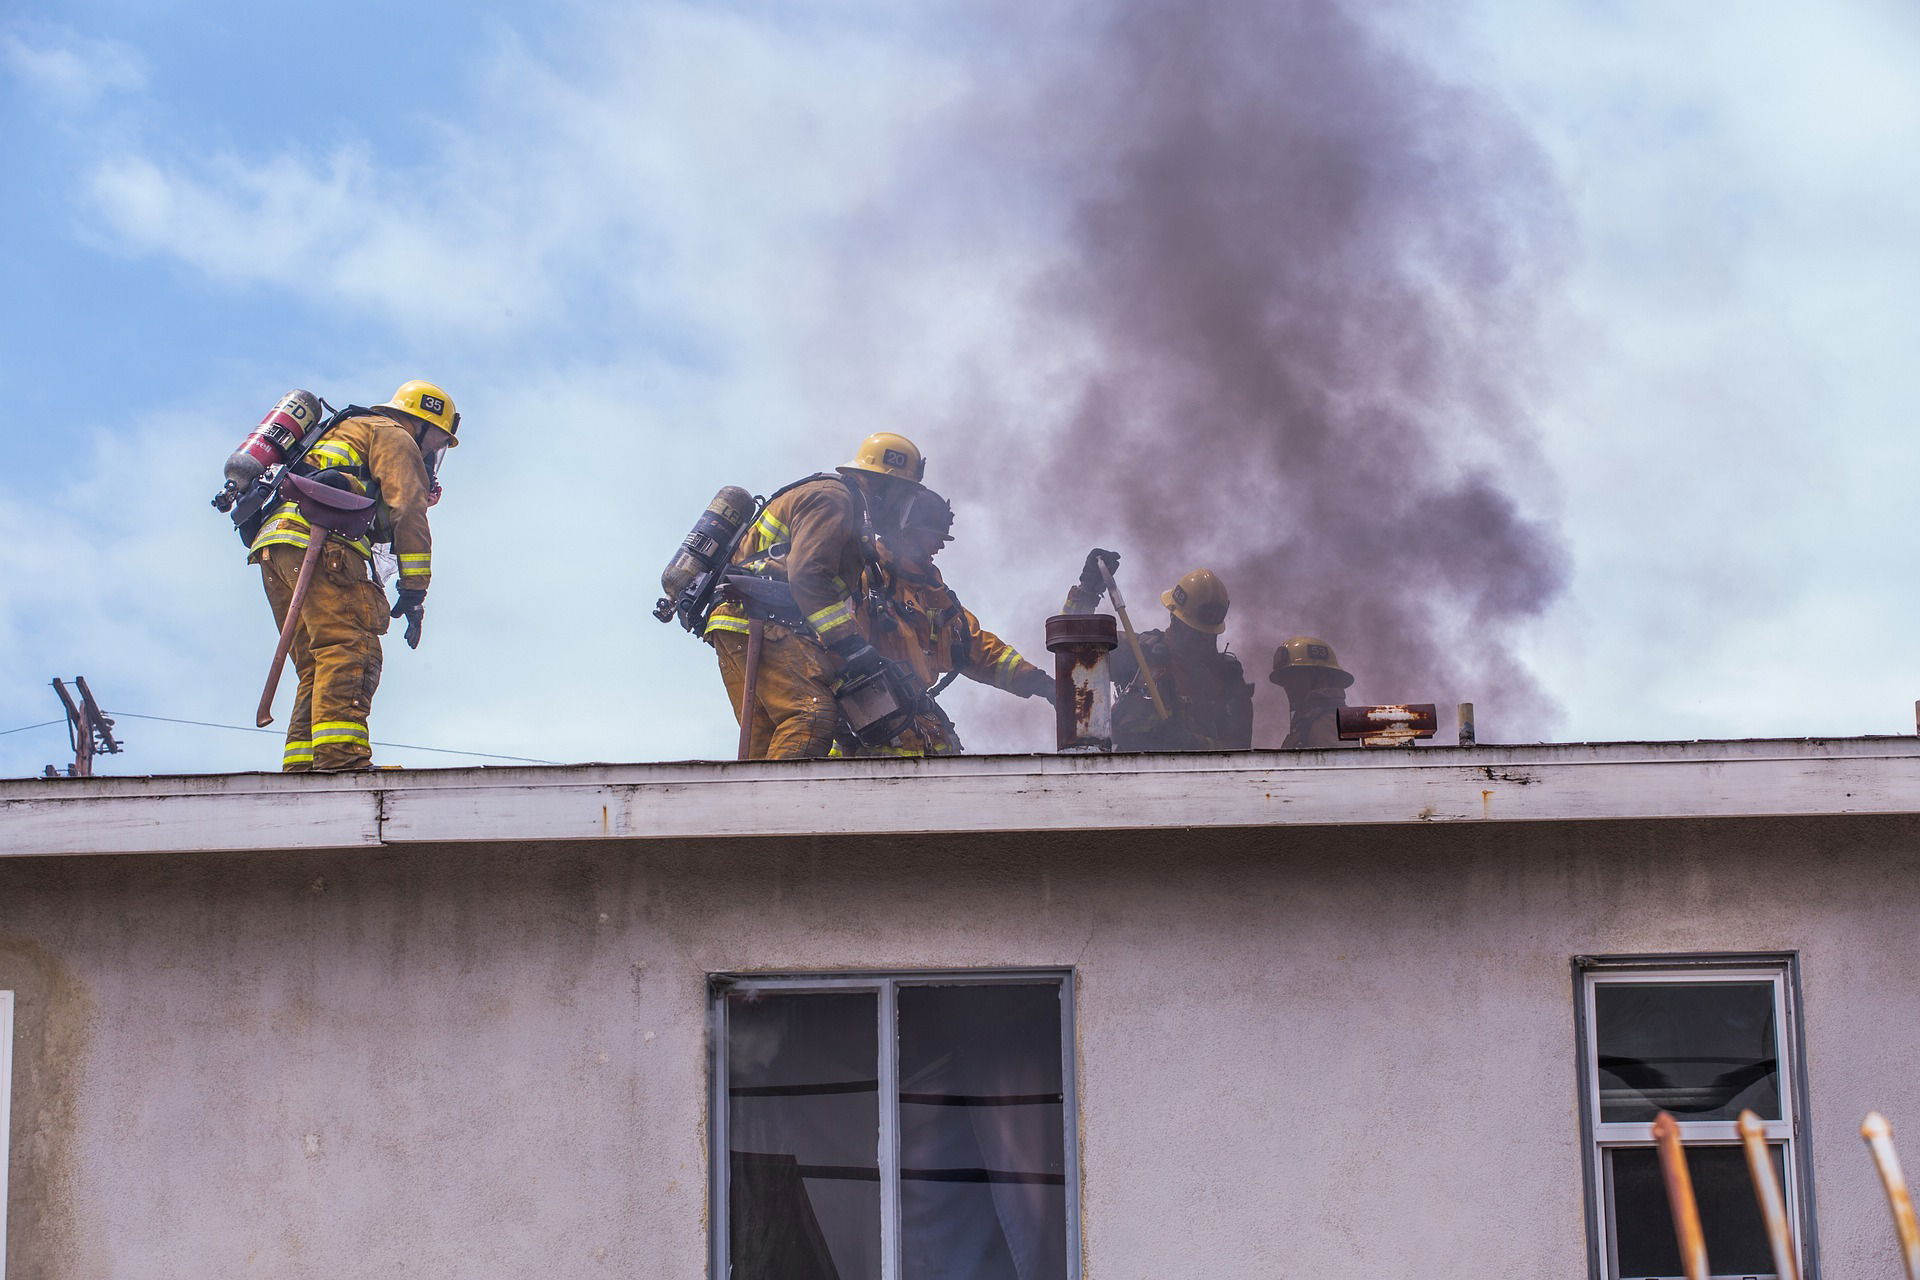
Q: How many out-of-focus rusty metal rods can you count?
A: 3